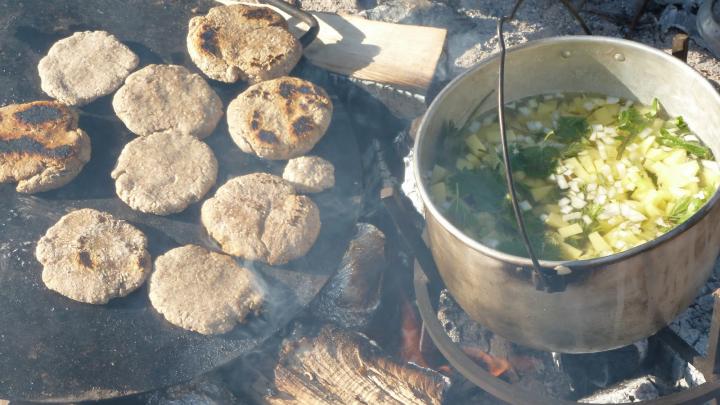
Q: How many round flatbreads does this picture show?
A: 10